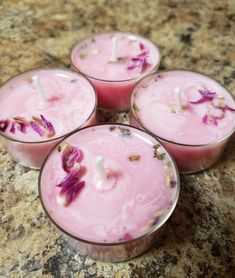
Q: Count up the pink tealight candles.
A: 4